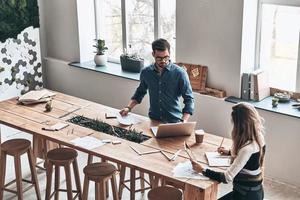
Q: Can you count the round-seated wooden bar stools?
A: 4